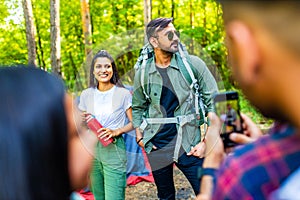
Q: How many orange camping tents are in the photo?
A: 0